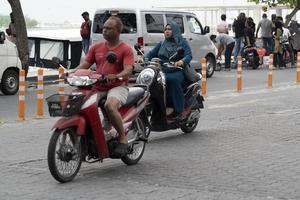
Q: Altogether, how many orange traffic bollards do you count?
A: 7